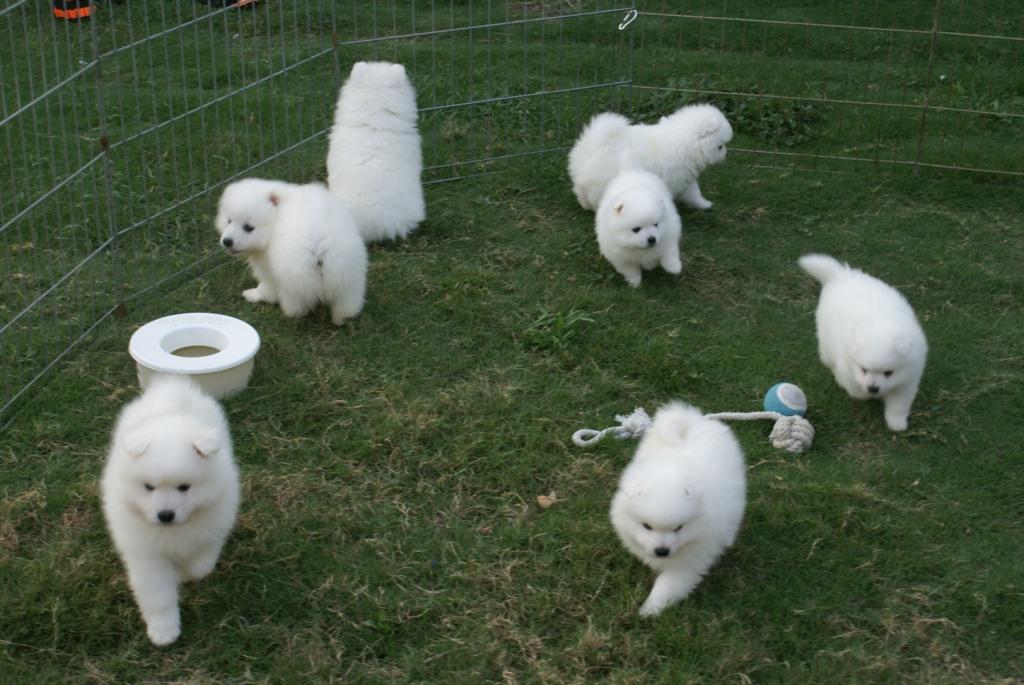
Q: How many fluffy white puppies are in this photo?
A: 7